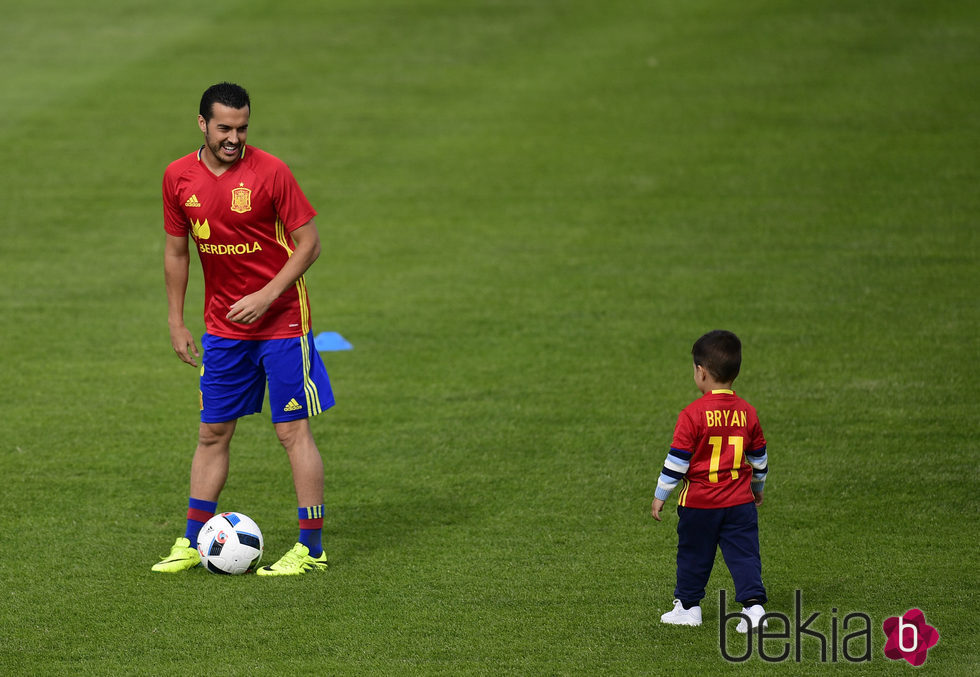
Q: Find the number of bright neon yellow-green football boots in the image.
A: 2